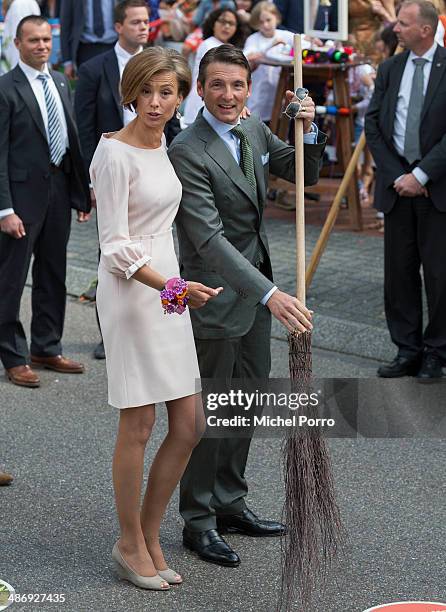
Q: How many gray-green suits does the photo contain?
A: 1